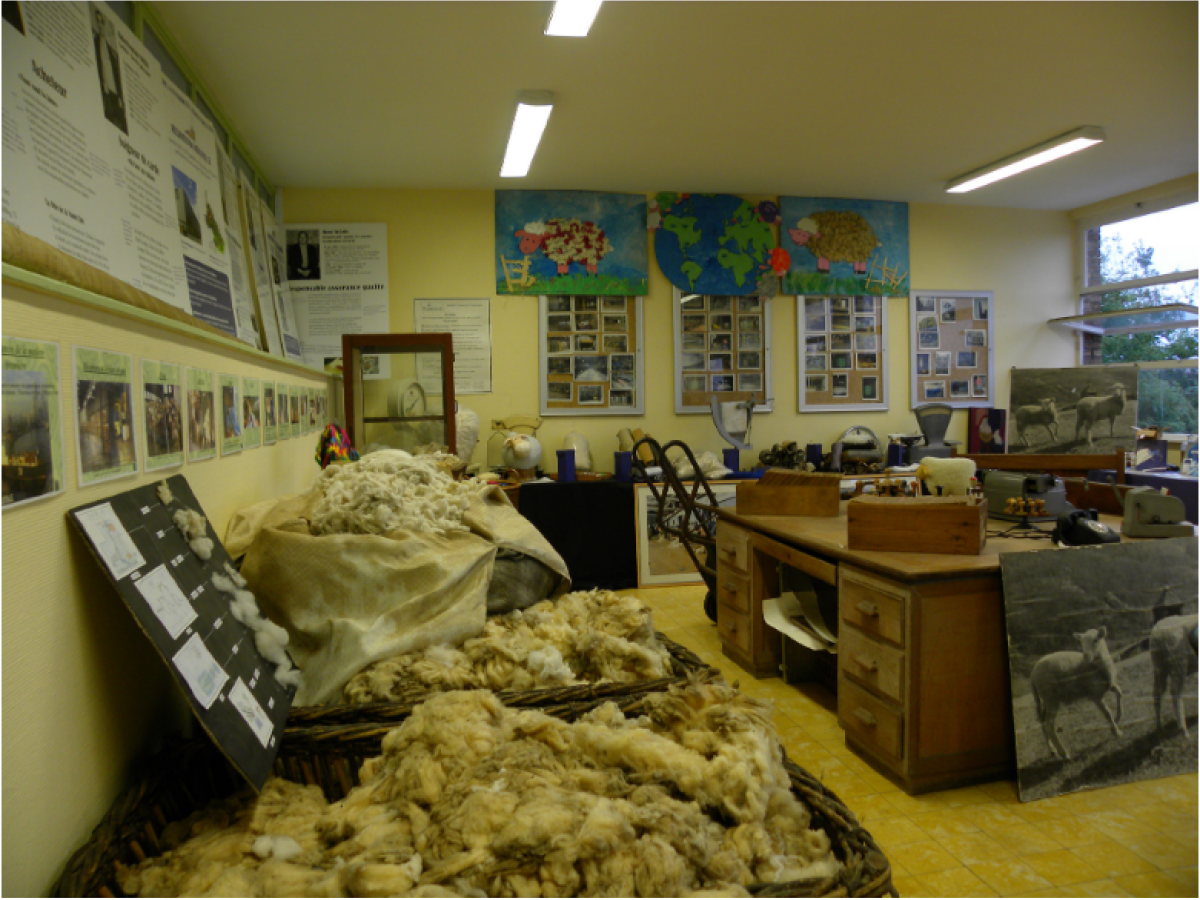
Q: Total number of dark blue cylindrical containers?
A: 5